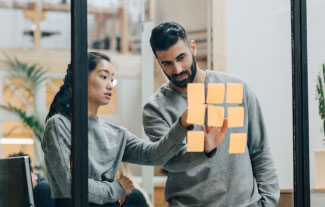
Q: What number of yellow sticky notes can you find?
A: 8